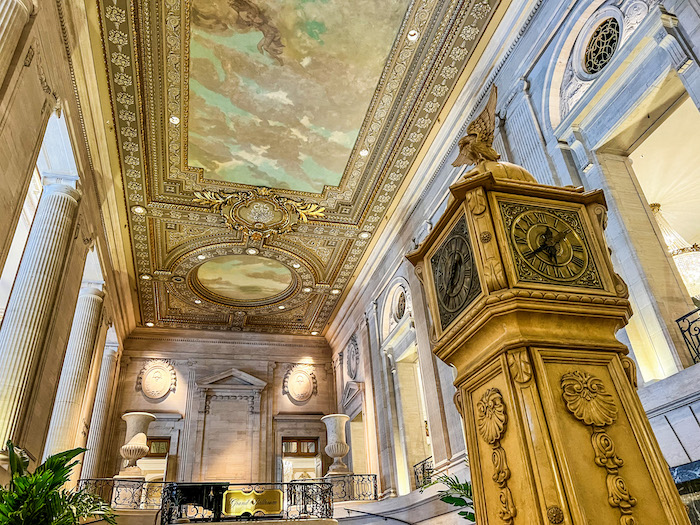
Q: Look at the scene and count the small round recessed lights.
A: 15